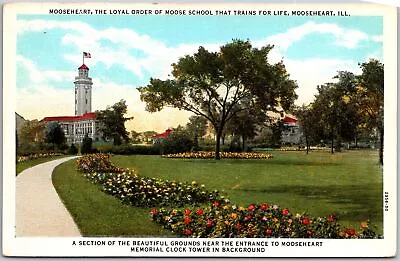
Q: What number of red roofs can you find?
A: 4